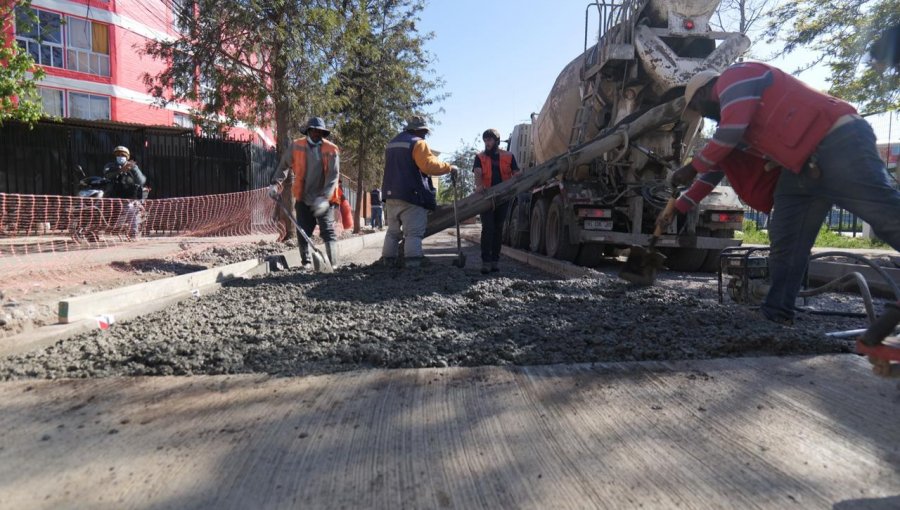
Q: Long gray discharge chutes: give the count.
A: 1